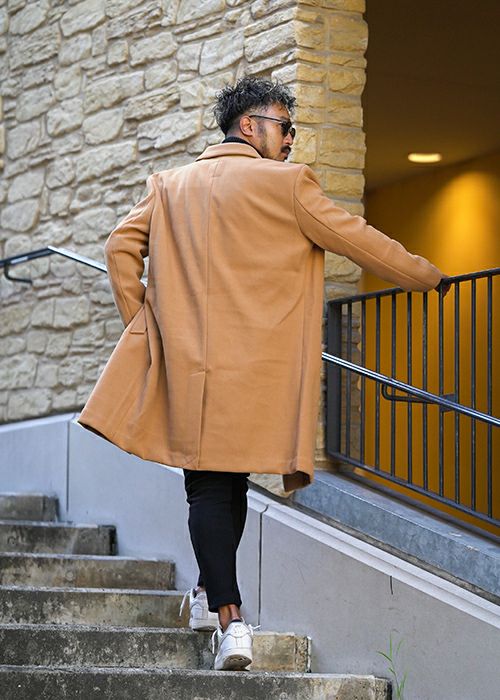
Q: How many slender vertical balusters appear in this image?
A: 10